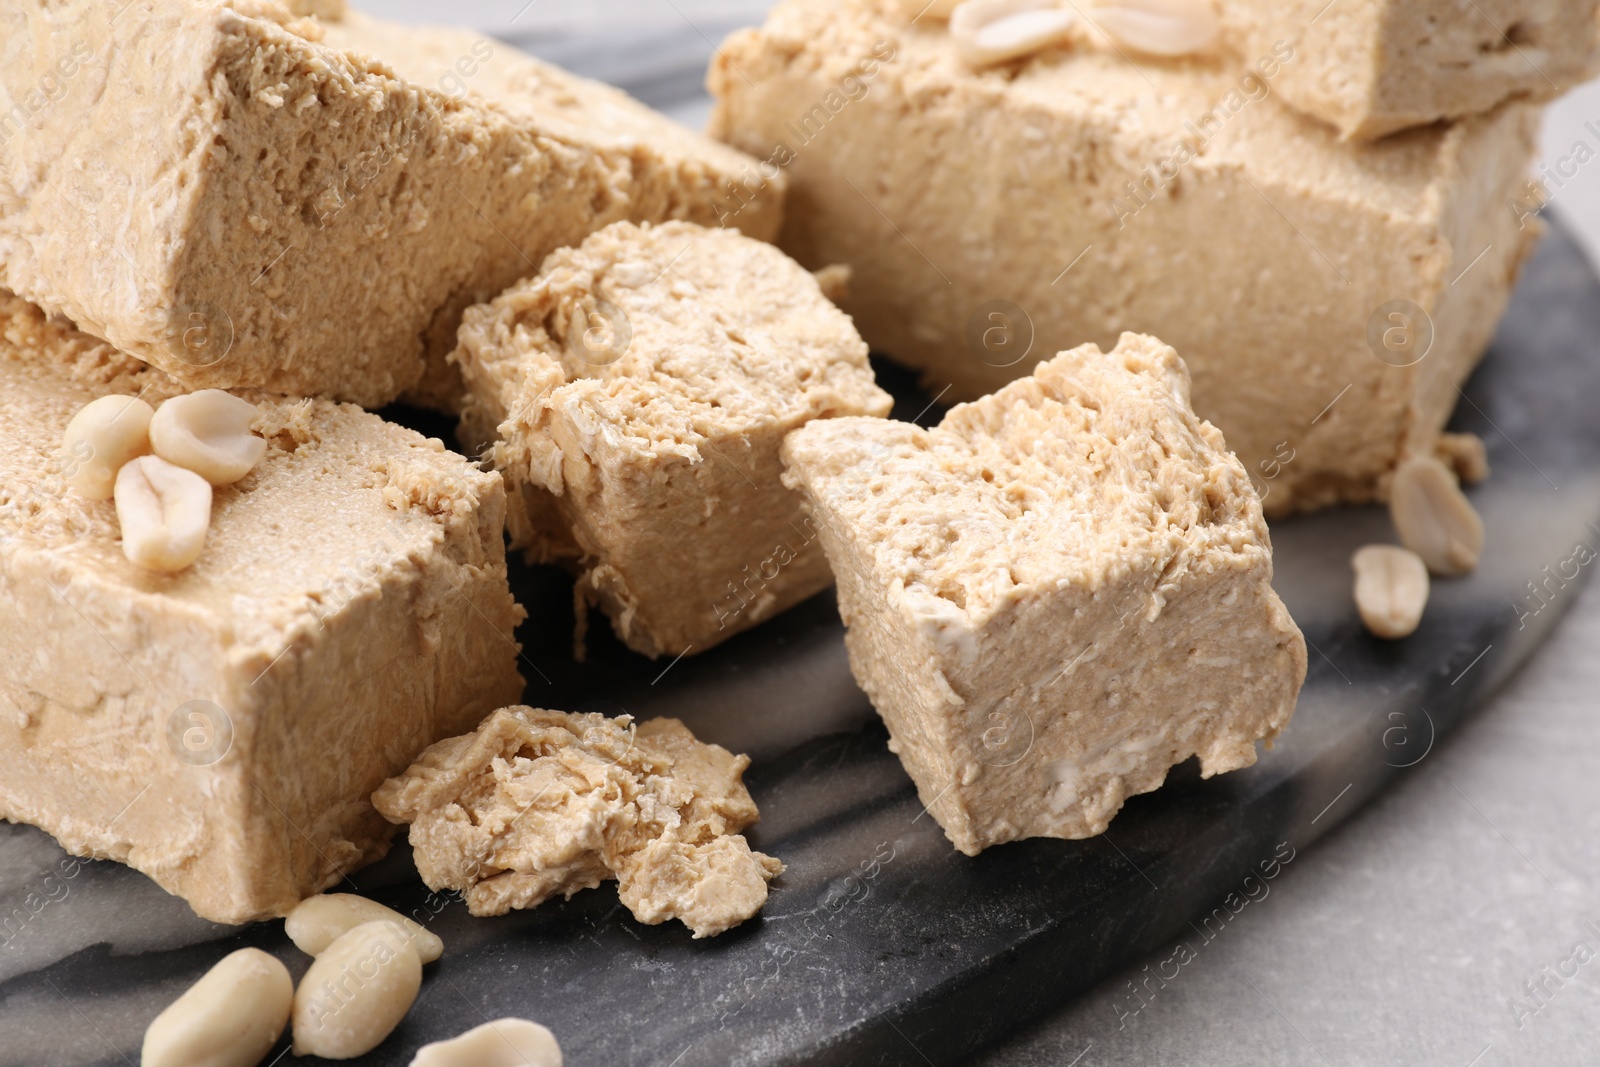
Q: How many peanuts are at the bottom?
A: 4